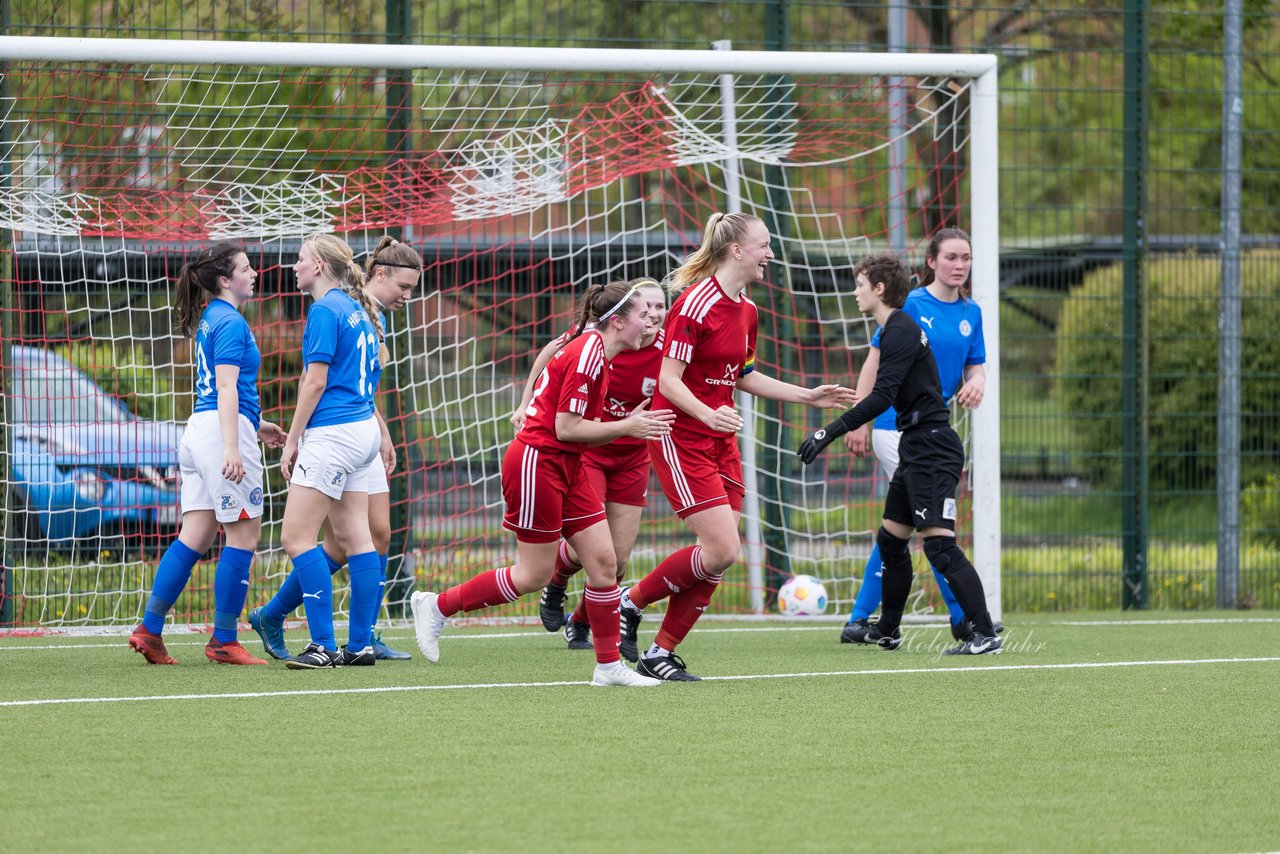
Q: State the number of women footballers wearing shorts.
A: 8